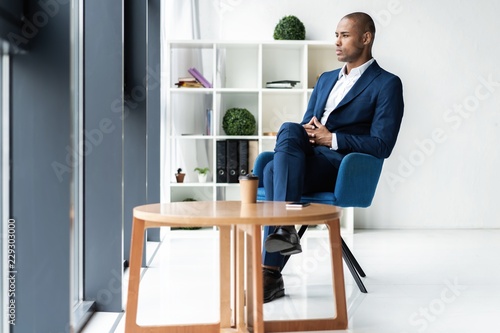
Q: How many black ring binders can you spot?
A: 3